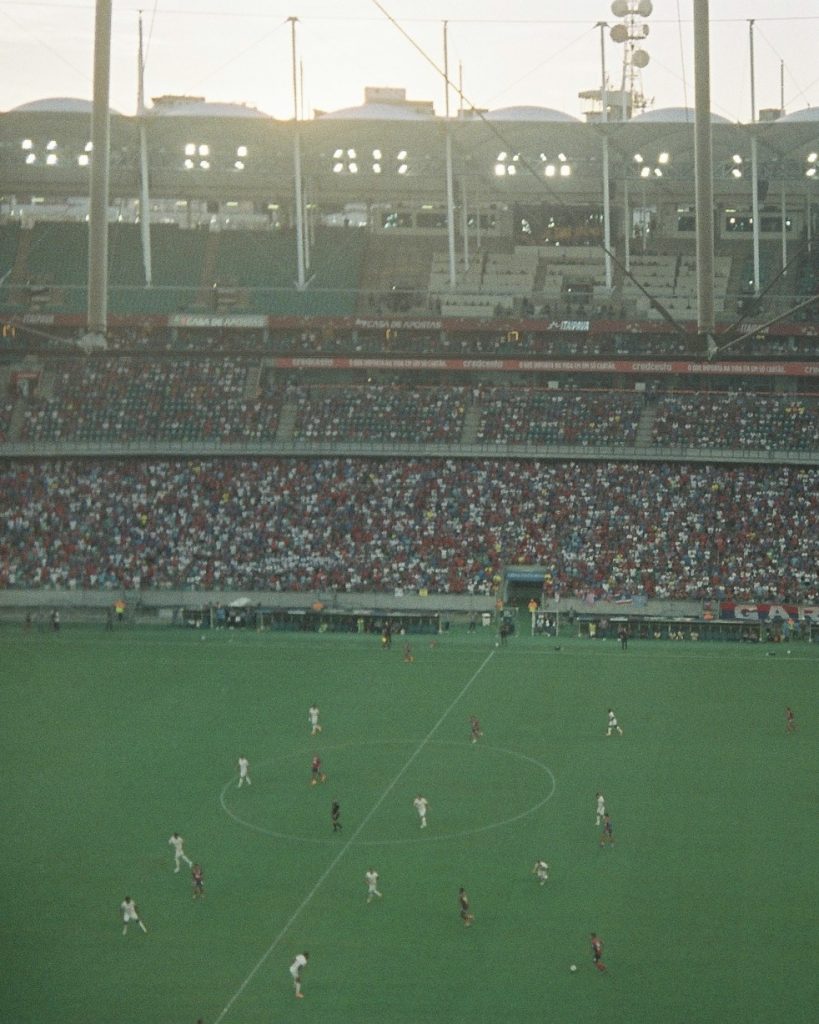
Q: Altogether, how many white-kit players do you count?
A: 10